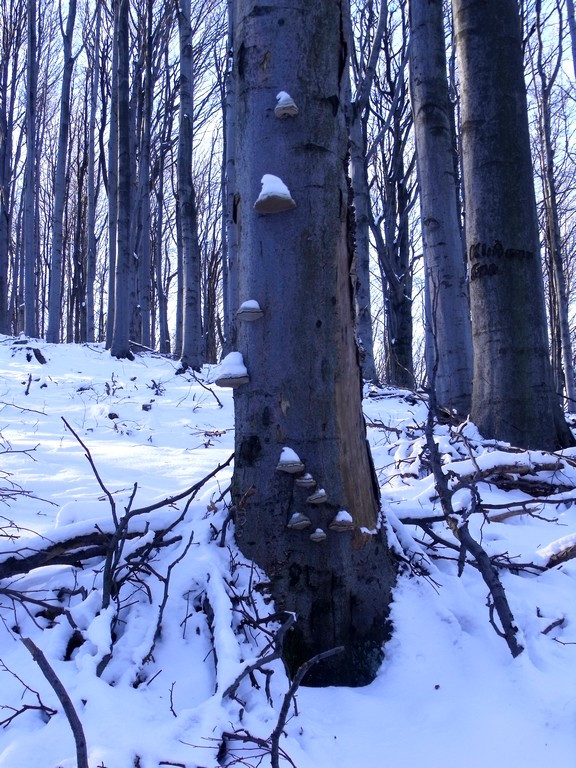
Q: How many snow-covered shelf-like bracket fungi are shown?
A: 10